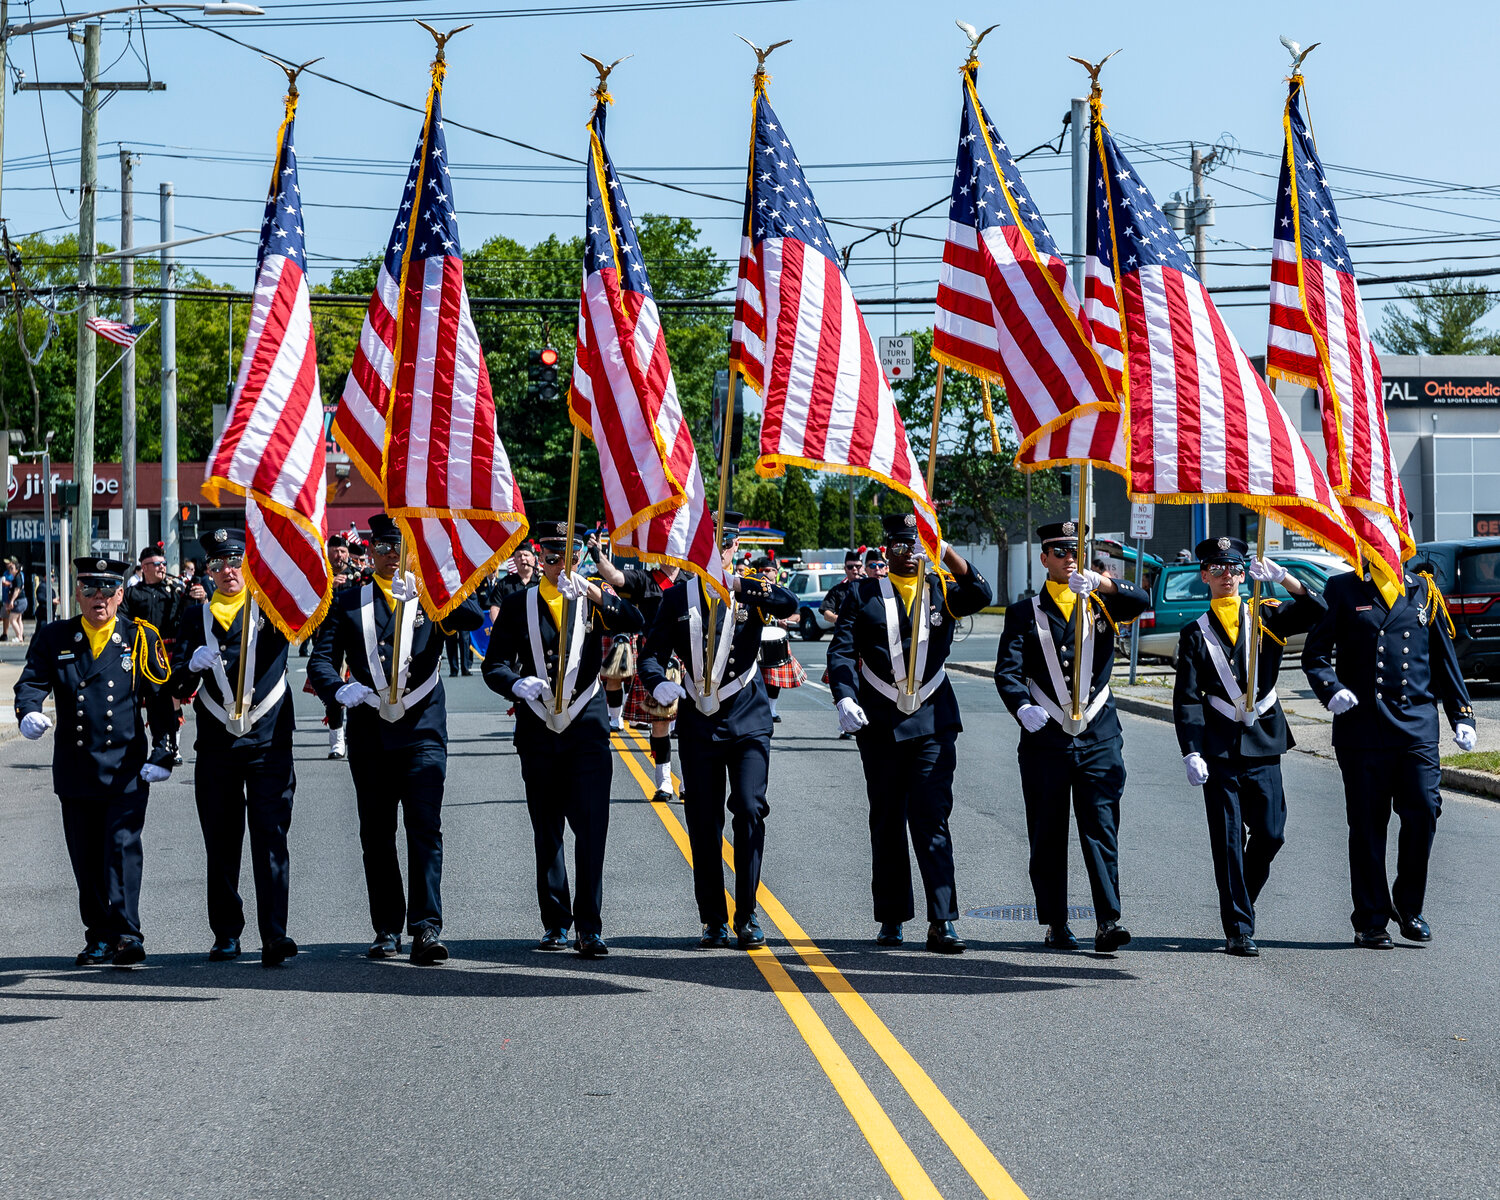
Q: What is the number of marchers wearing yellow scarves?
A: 9